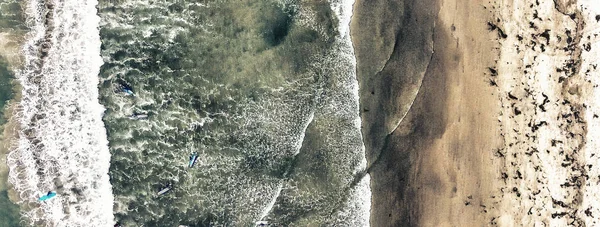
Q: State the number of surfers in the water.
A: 5